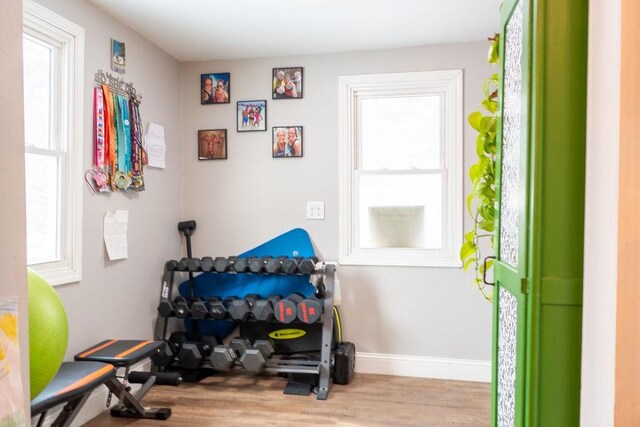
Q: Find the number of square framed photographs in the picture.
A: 5